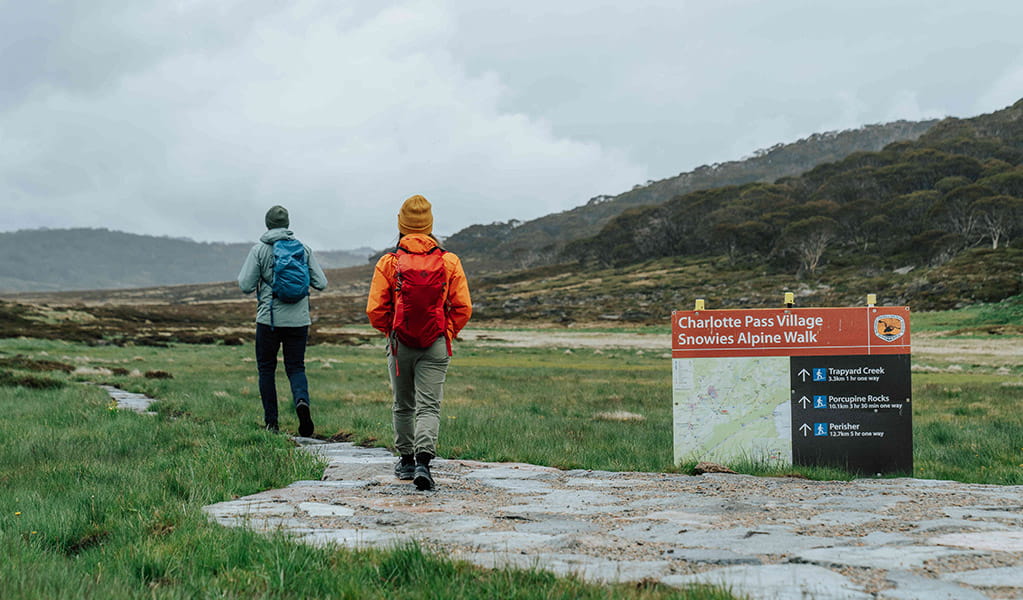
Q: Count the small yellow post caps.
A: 3